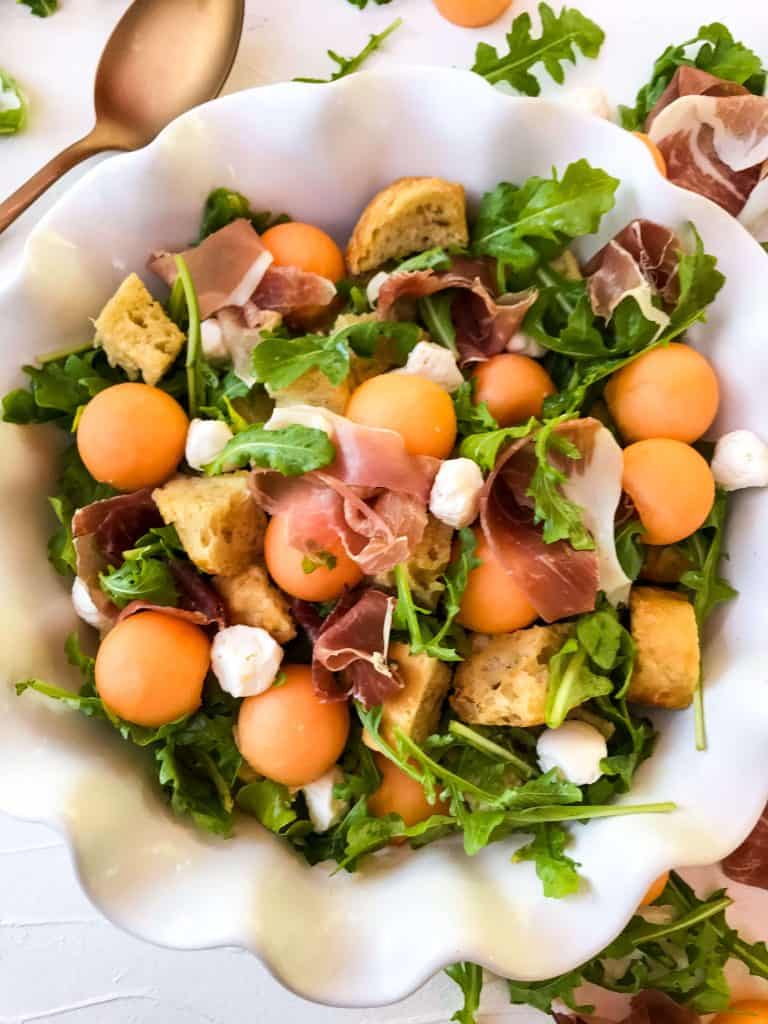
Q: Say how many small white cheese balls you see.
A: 11